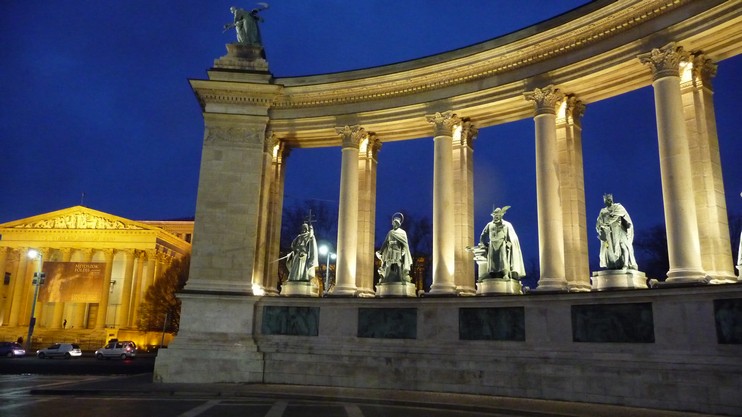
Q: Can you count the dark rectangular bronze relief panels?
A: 5